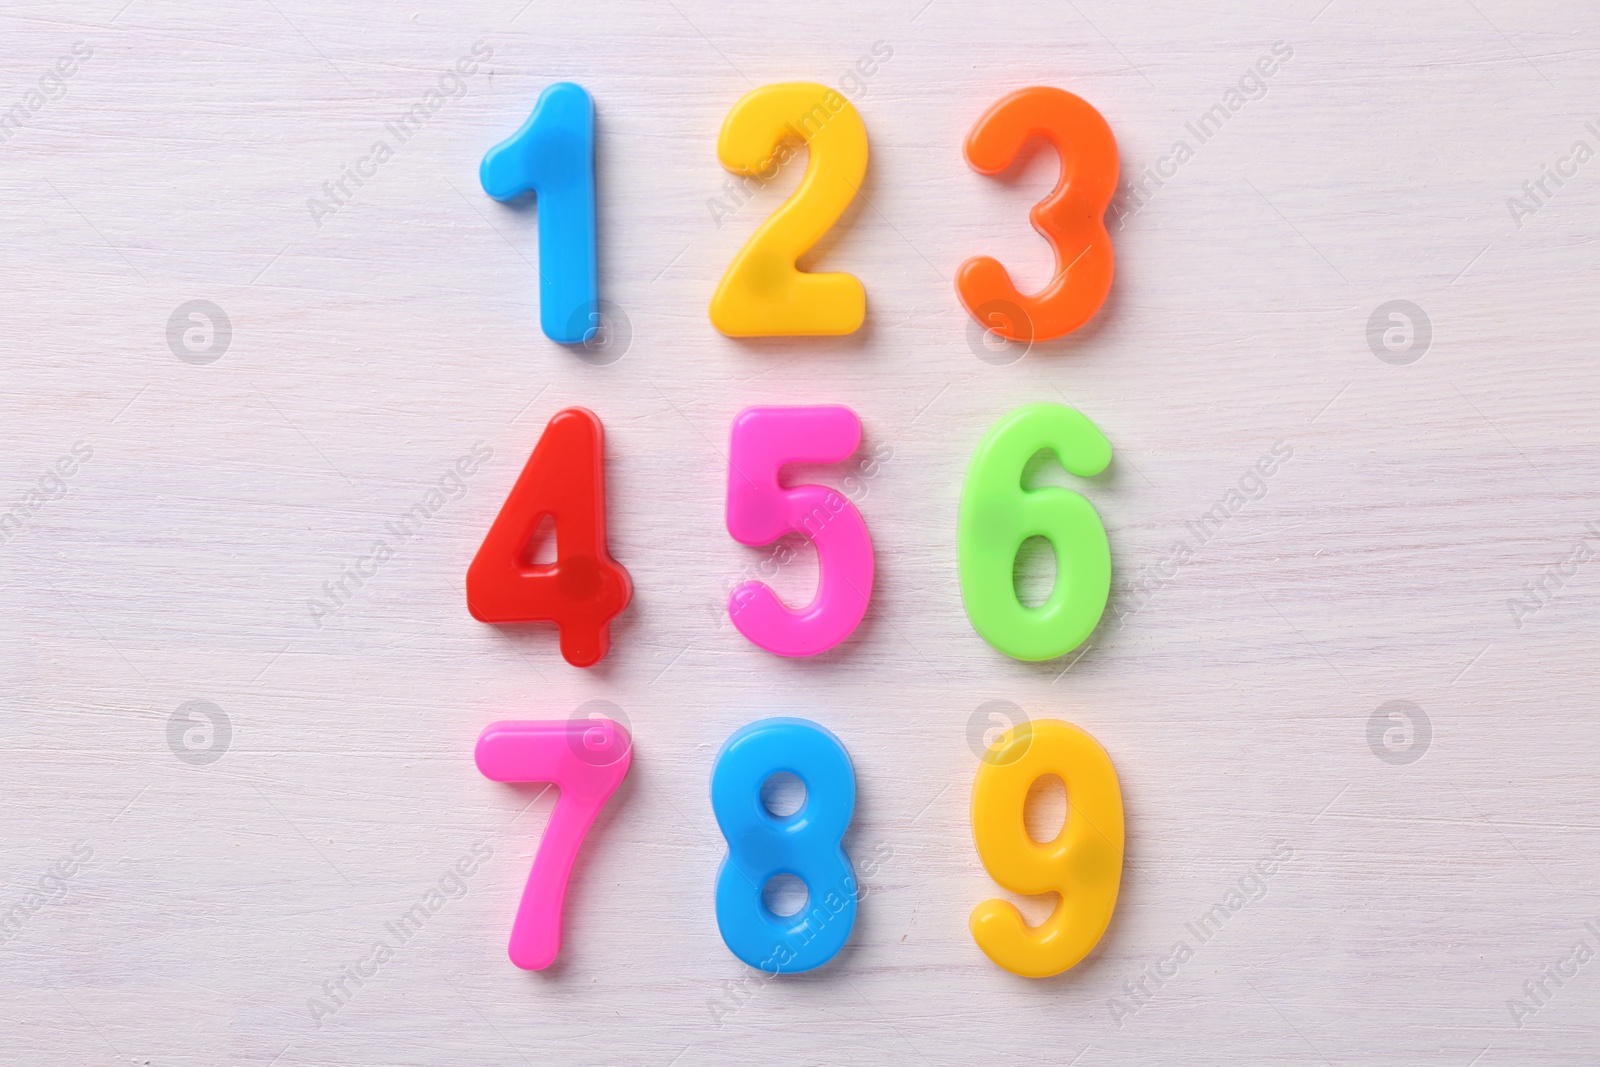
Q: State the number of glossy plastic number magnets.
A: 9